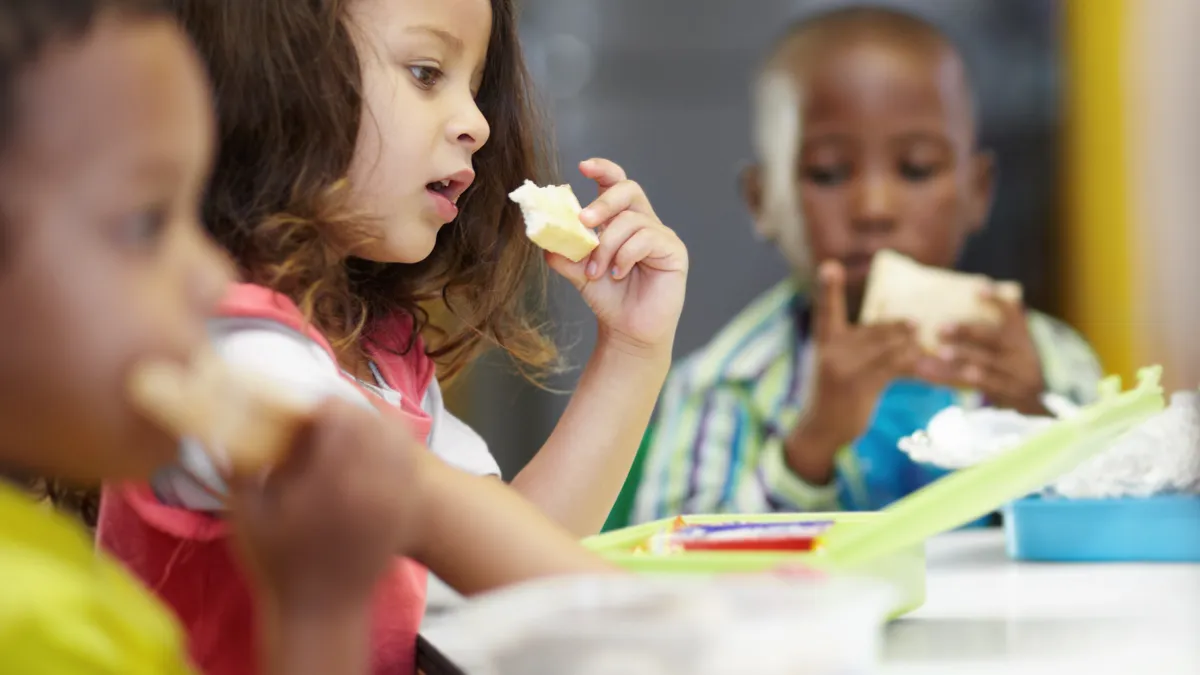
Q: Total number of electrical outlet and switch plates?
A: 0